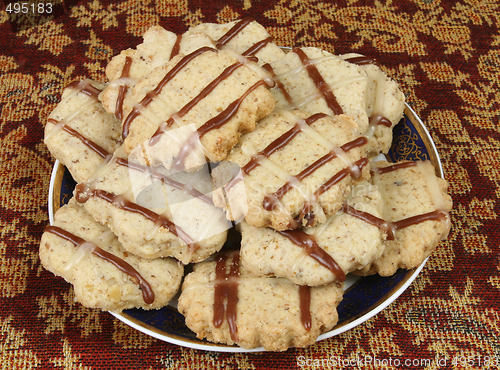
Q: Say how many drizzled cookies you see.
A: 12